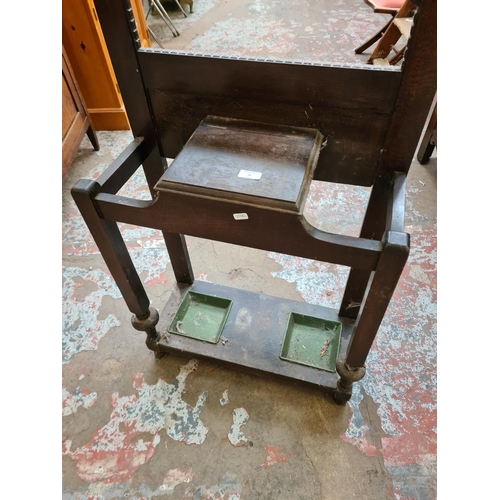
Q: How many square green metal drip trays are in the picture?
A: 2